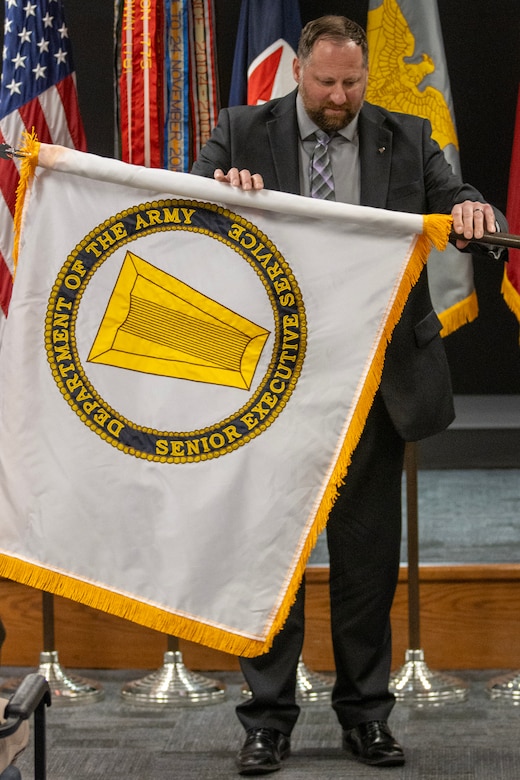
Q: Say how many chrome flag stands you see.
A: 5